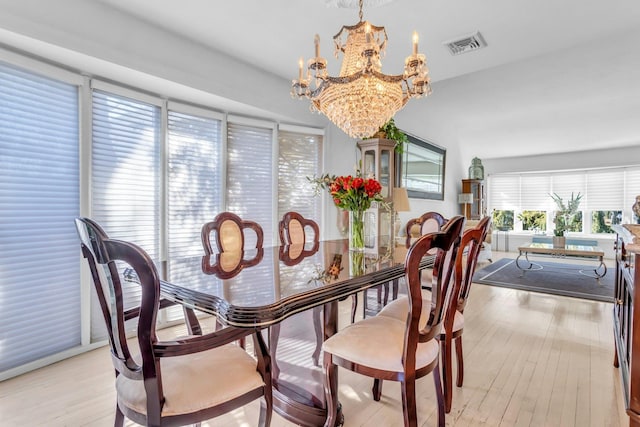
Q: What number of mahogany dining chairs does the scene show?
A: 6